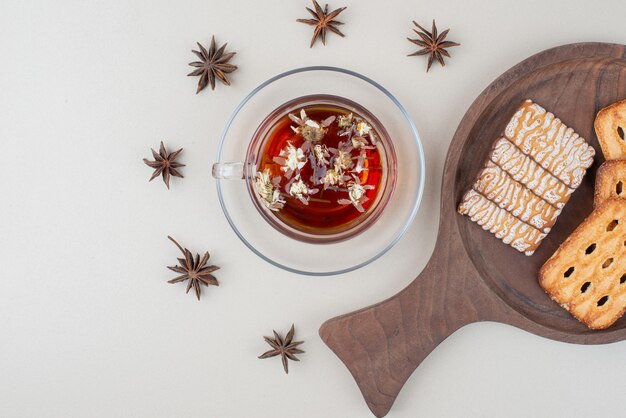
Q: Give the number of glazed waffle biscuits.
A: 4